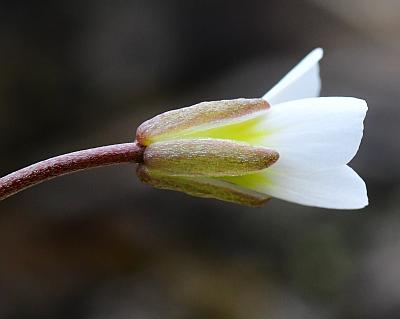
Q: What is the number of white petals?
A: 3